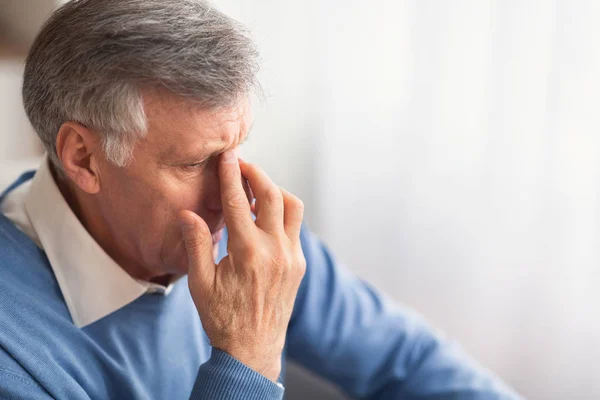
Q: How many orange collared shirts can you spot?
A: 0